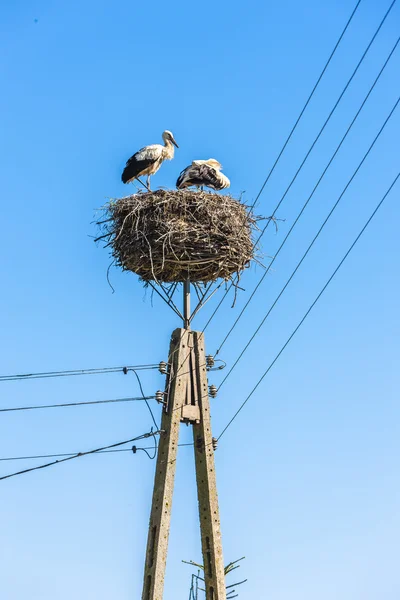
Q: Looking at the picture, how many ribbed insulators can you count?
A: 5